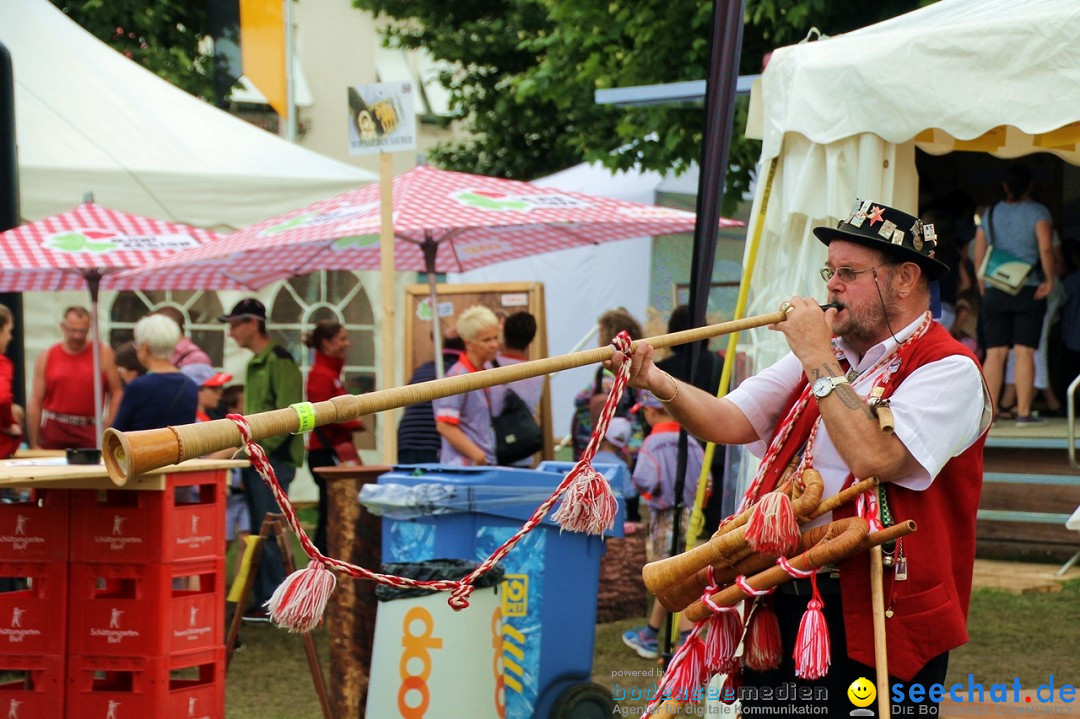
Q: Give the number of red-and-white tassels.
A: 7